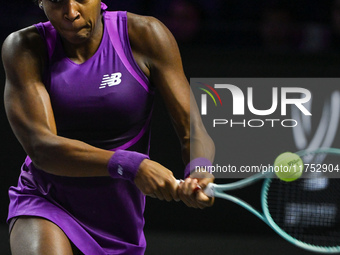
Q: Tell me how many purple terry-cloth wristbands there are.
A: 2